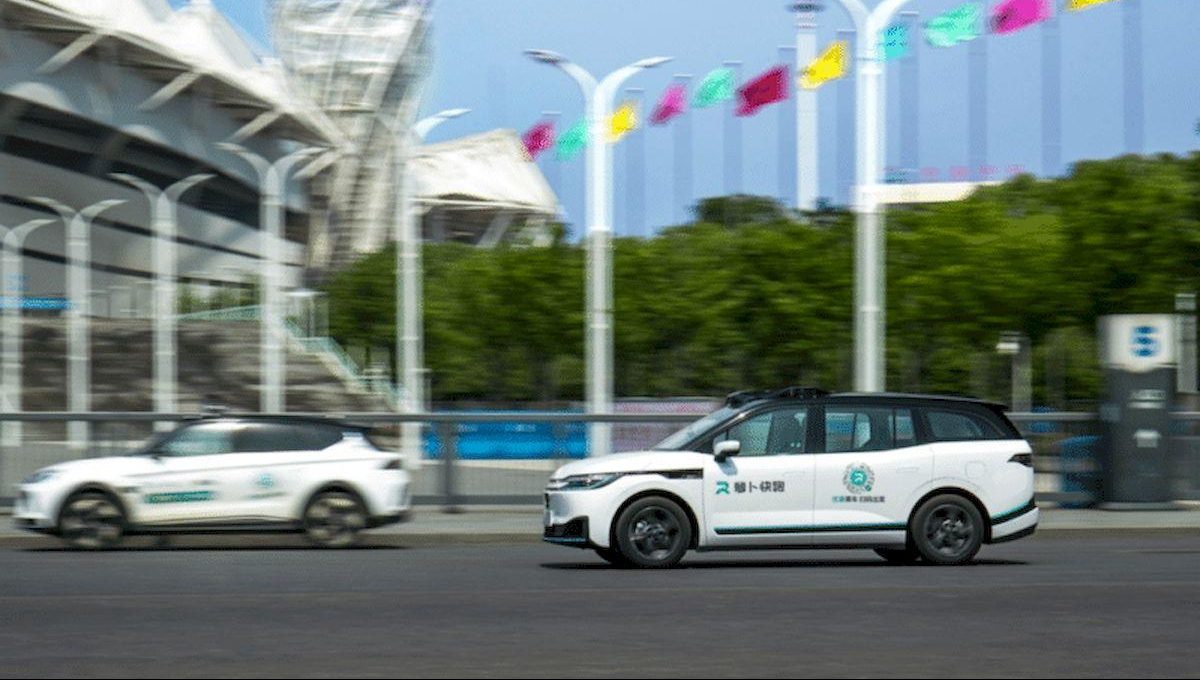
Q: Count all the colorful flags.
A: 11